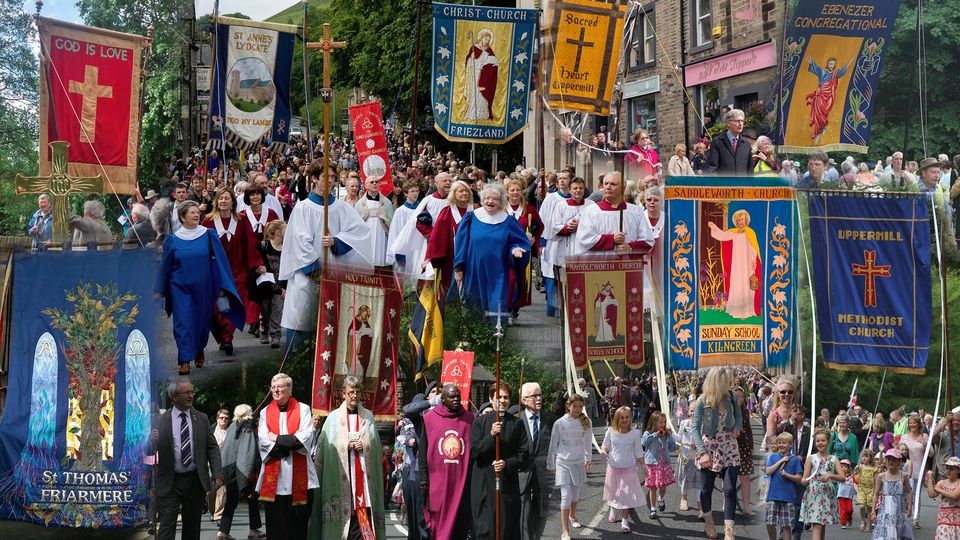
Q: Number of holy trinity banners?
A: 1